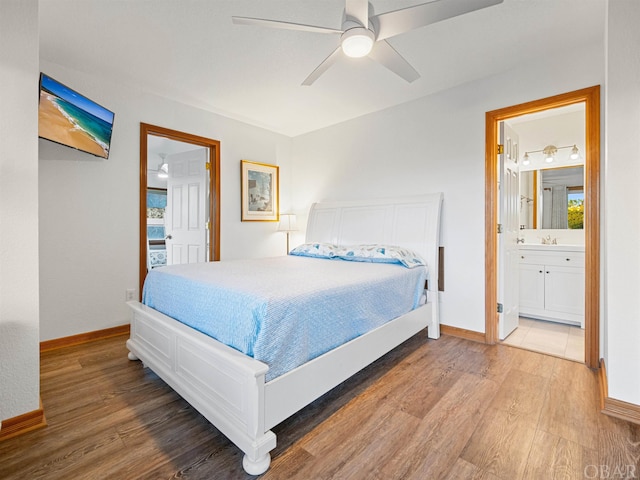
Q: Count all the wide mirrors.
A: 1